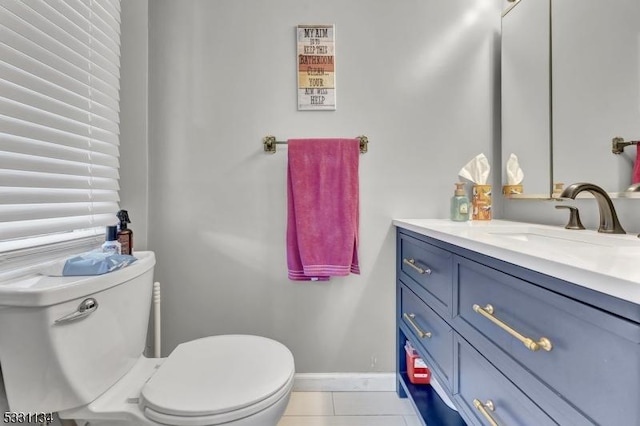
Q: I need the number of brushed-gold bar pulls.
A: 4